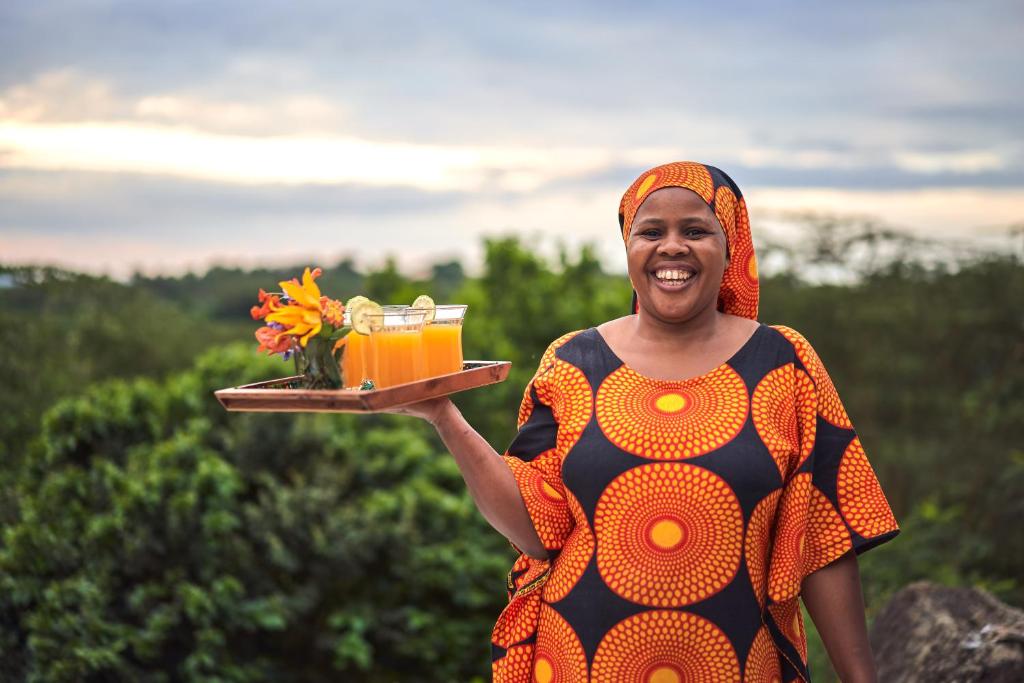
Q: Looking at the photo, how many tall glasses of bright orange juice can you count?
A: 3